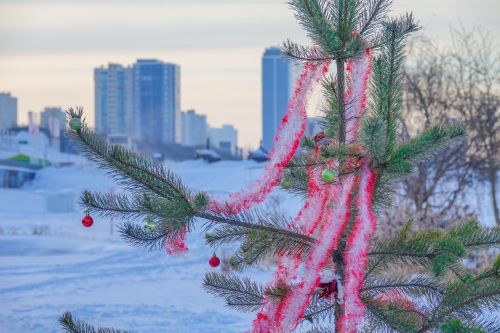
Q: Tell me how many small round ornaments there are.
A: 6